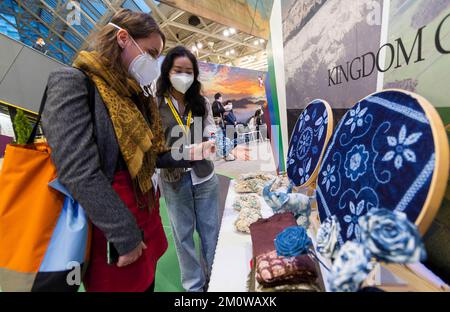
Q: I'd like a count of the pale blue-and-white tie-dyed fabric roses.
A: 3